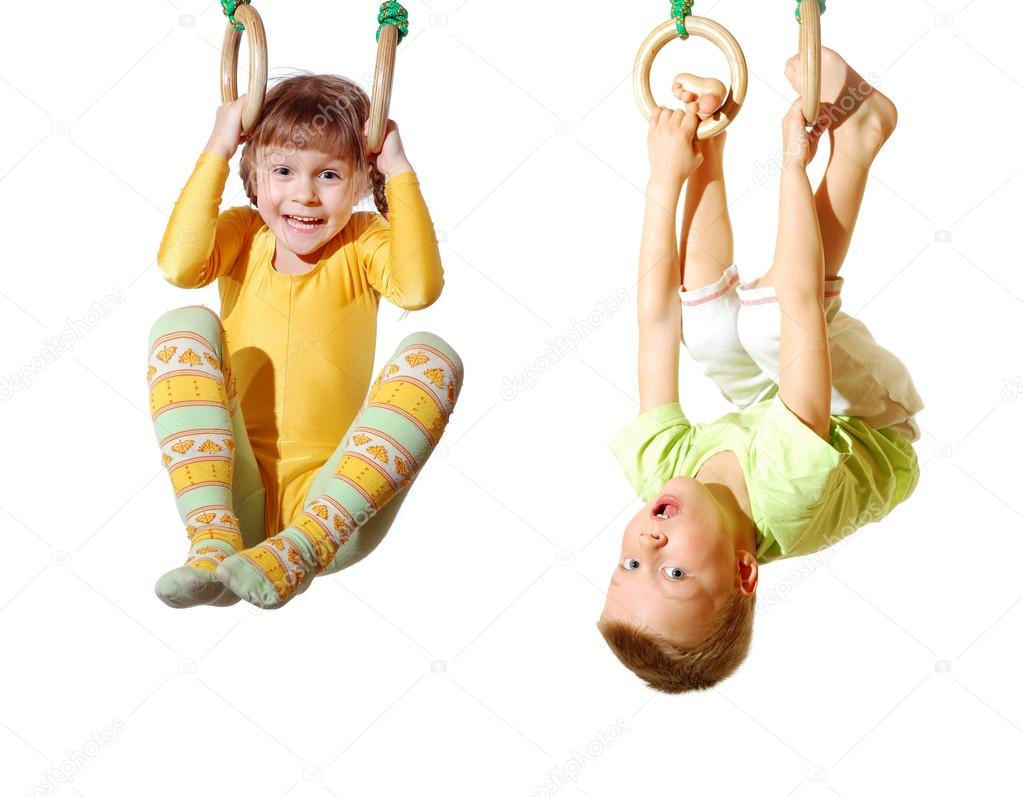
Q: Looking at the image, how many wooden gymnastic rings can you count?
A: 4